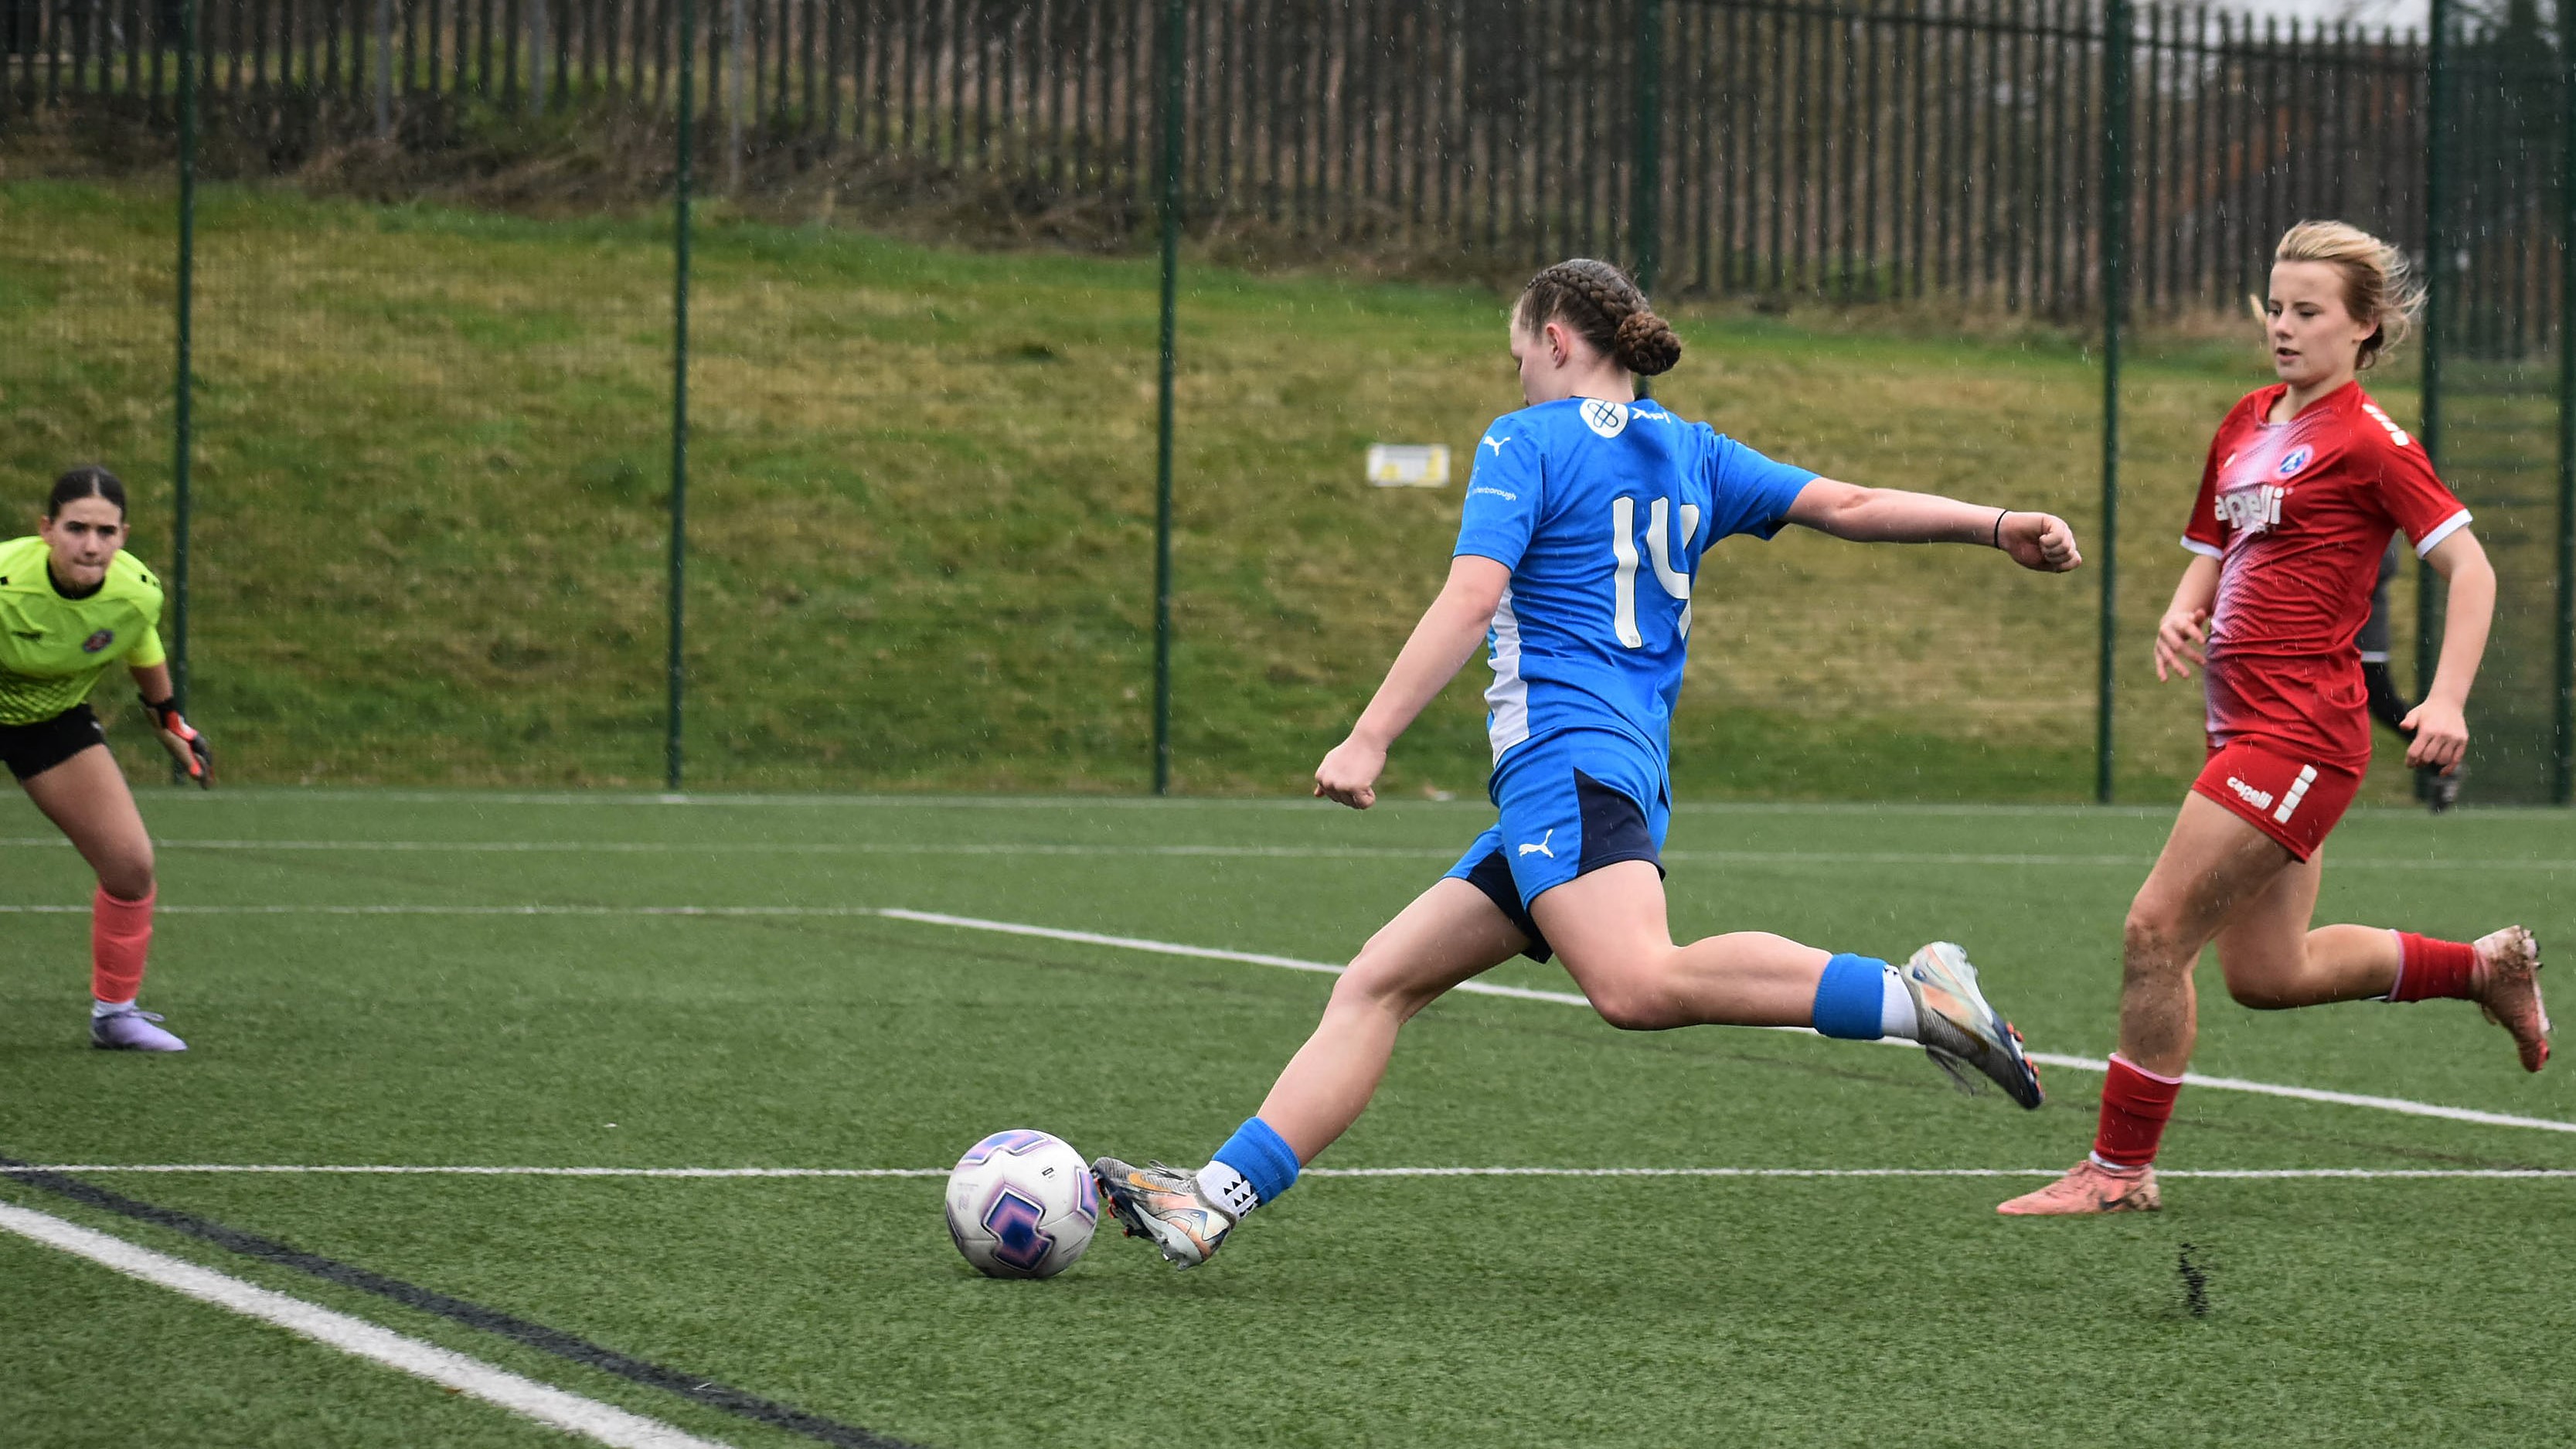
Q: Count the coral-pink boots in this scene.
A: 2